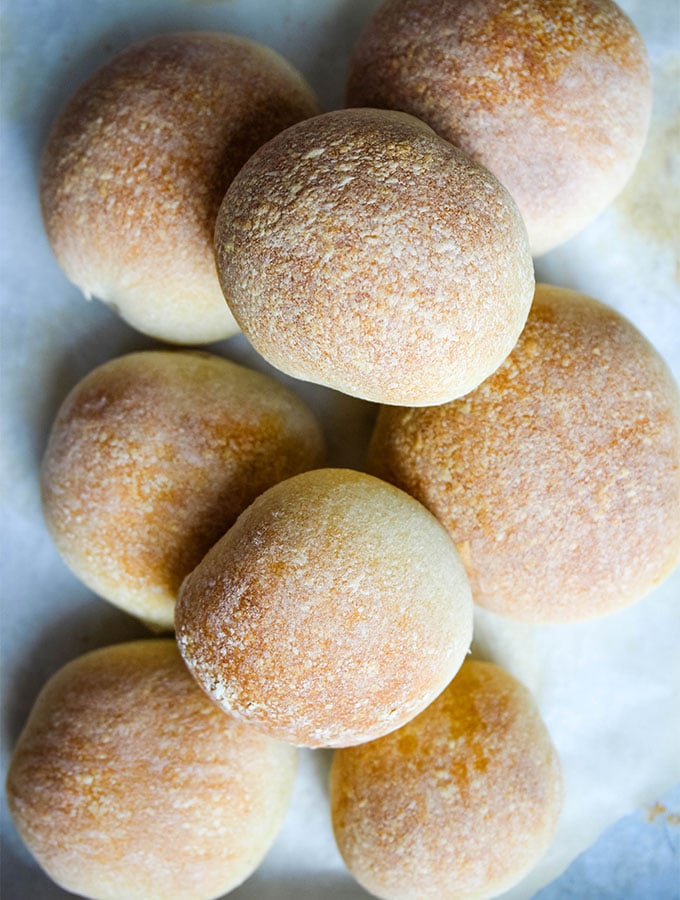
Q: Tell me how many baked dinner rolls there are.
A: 8